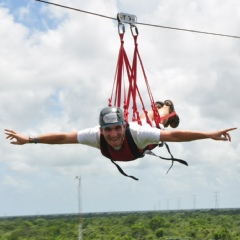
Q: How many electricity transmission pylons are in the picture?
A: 6